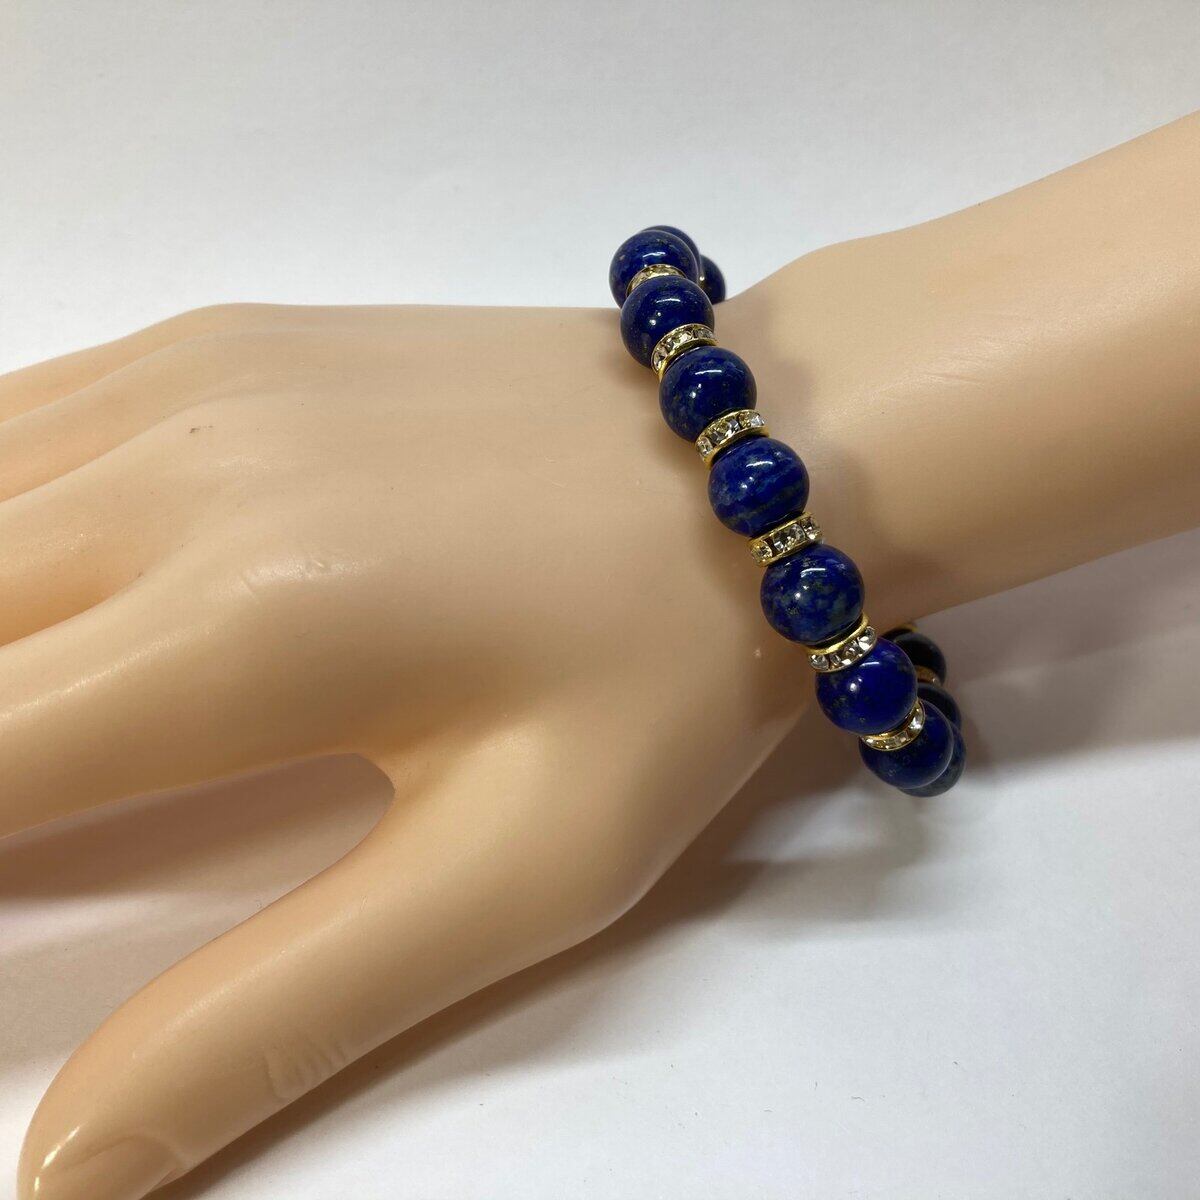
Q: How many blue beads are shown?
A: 12